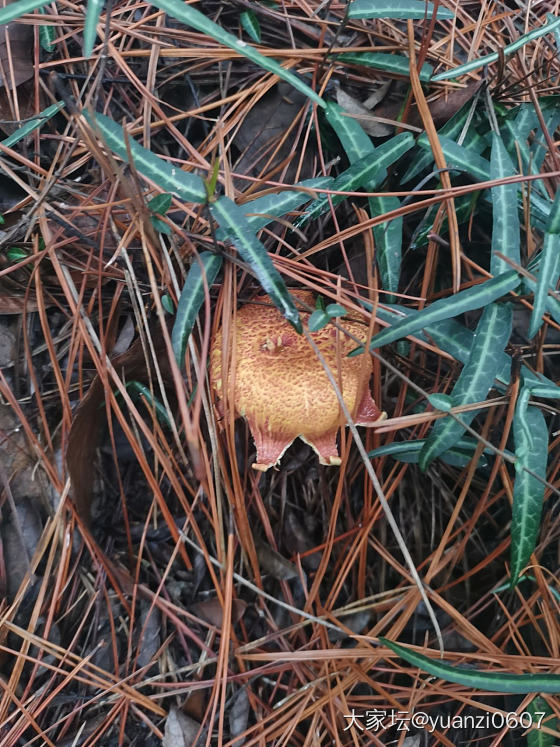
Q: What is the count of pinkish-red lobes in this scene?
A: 3